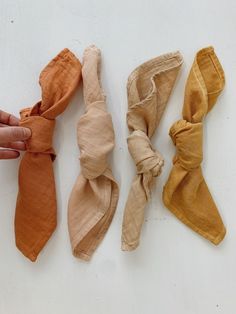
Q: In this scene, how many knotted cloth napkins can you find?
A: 4